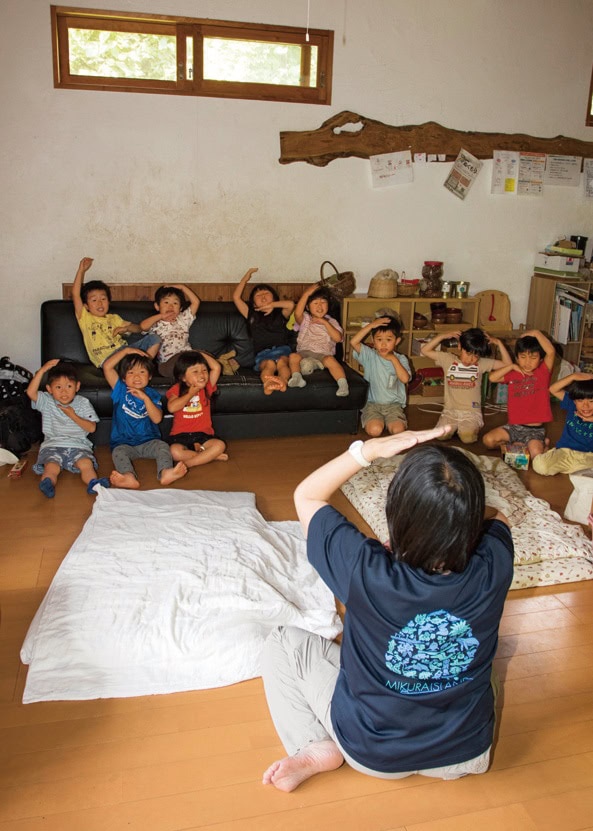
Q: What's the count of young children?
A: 11